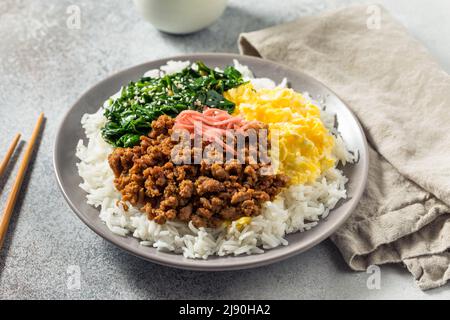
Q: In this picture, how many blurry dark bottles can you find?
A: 0